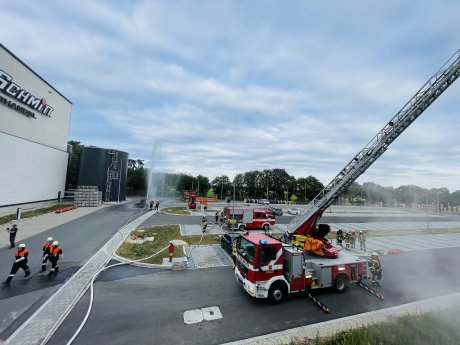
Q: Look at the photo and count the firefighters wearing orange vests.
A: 3